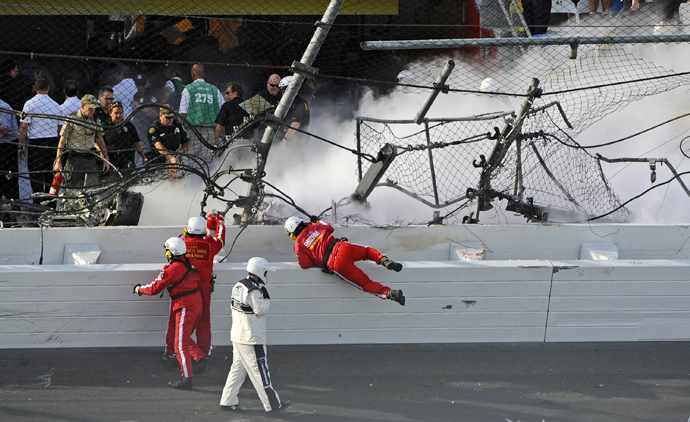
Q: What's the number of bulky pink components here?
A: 0